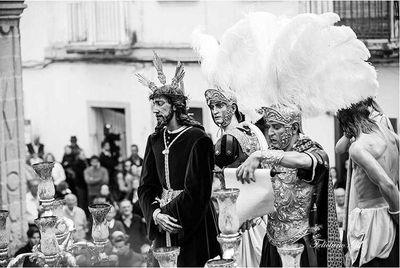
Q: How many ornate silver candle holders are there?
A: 8